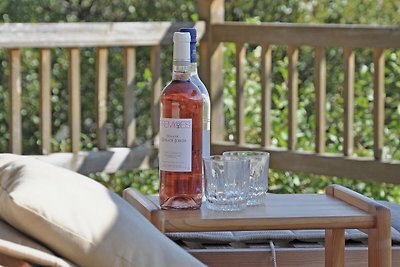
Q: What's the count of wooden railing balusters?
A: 12